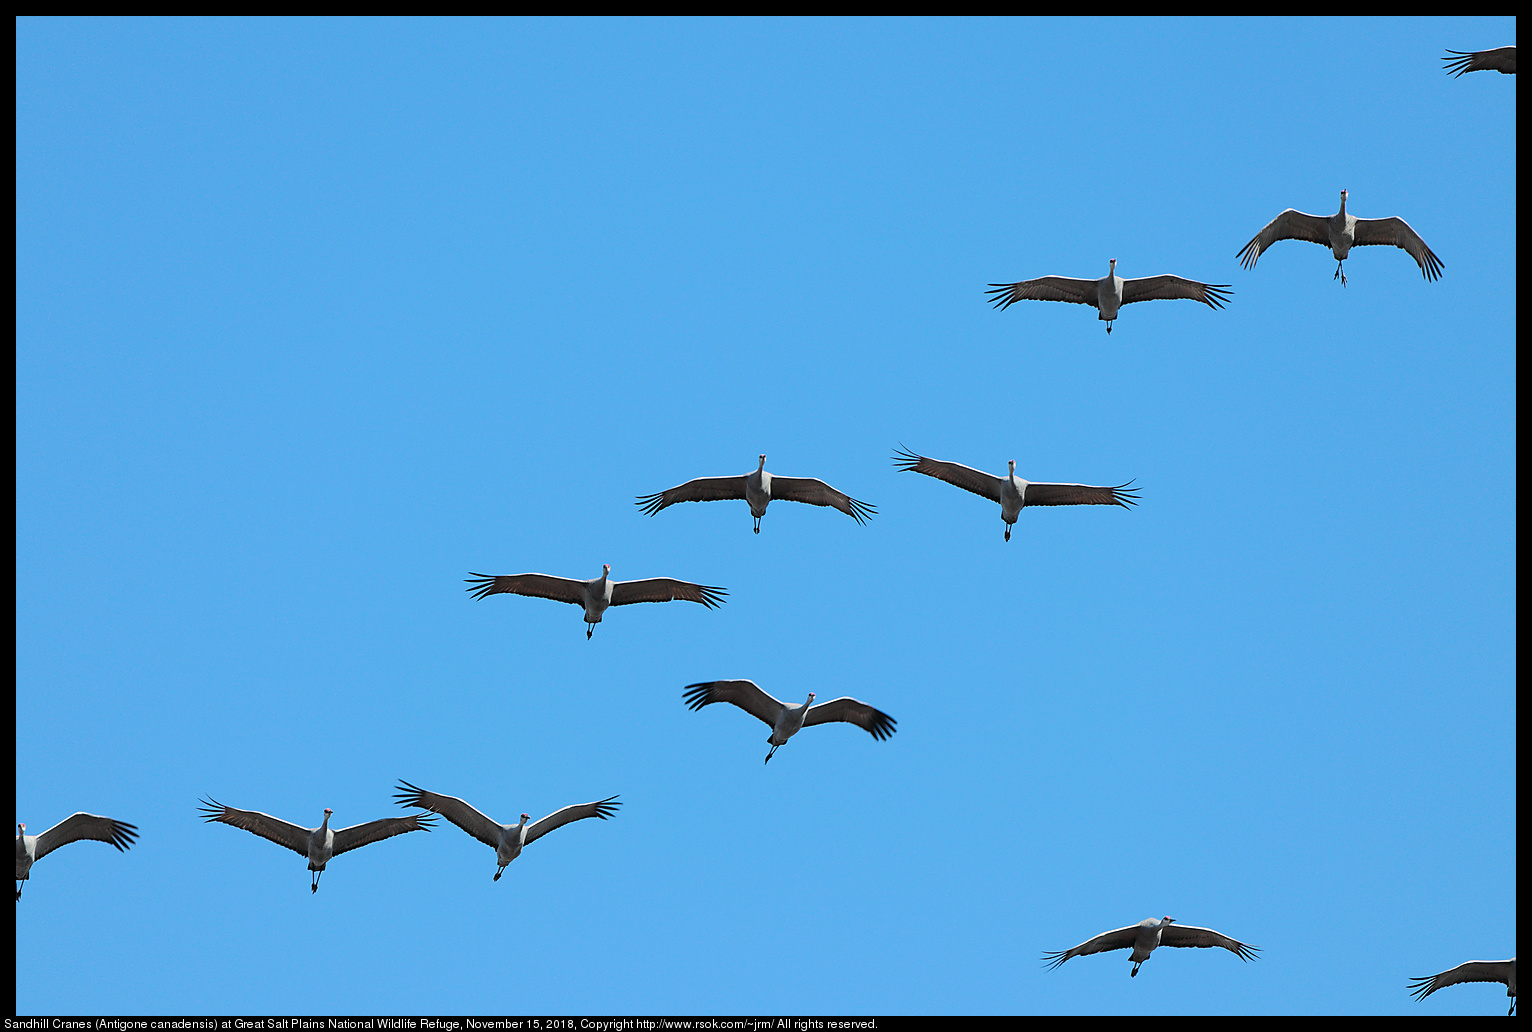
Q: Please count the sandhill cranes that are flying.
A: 12